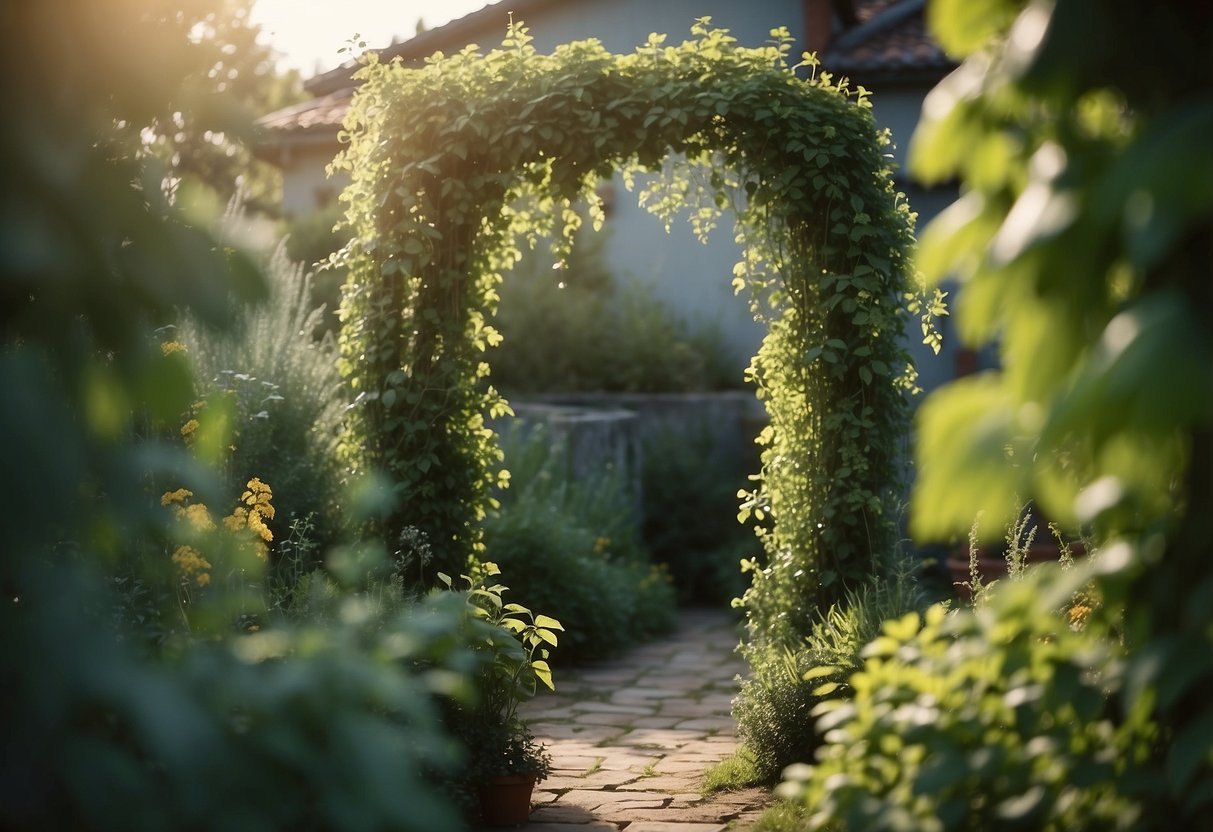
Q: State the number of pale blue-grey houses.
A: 1